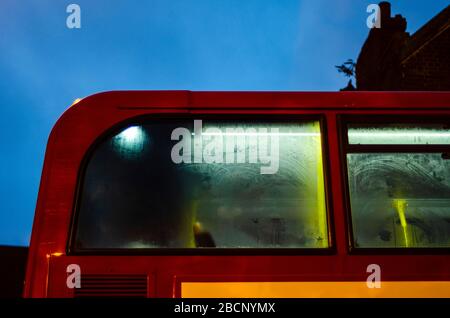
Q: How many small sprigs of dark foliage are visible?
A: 1